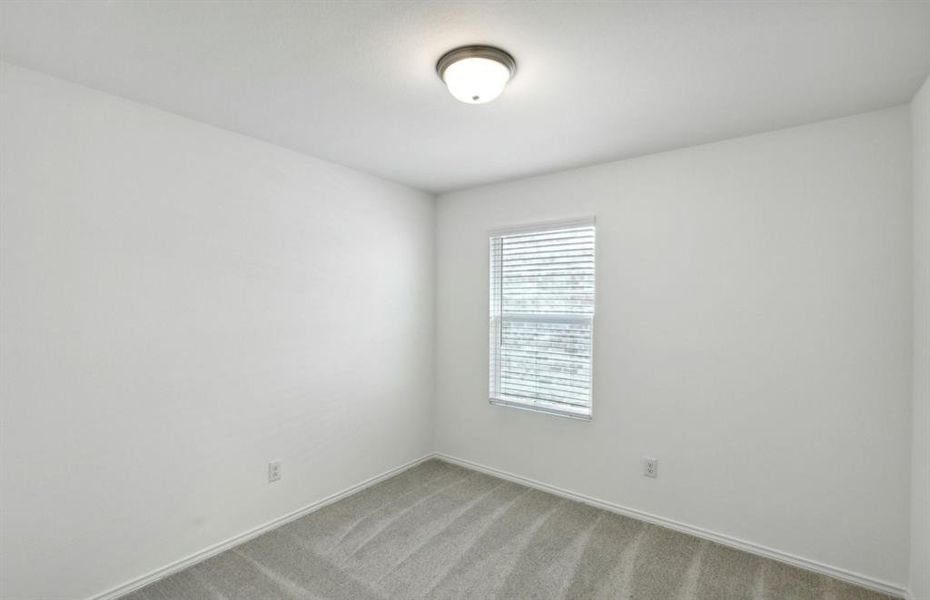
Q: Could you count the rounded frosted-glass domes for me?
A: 1